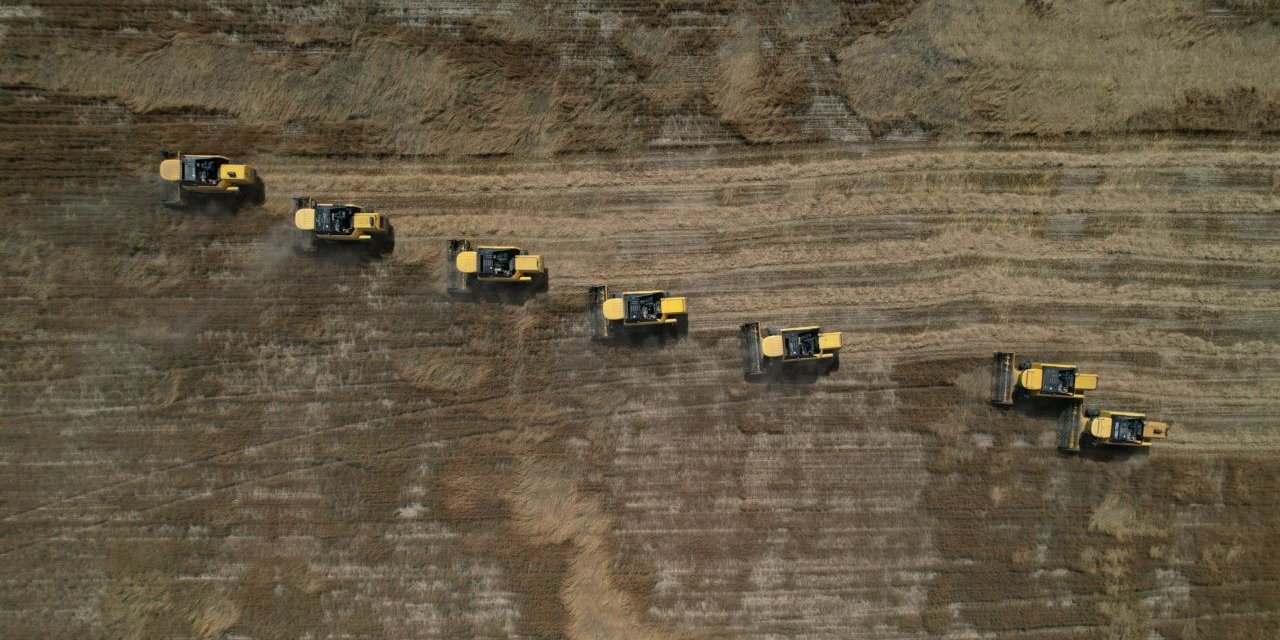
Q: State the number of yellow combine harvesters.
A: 7